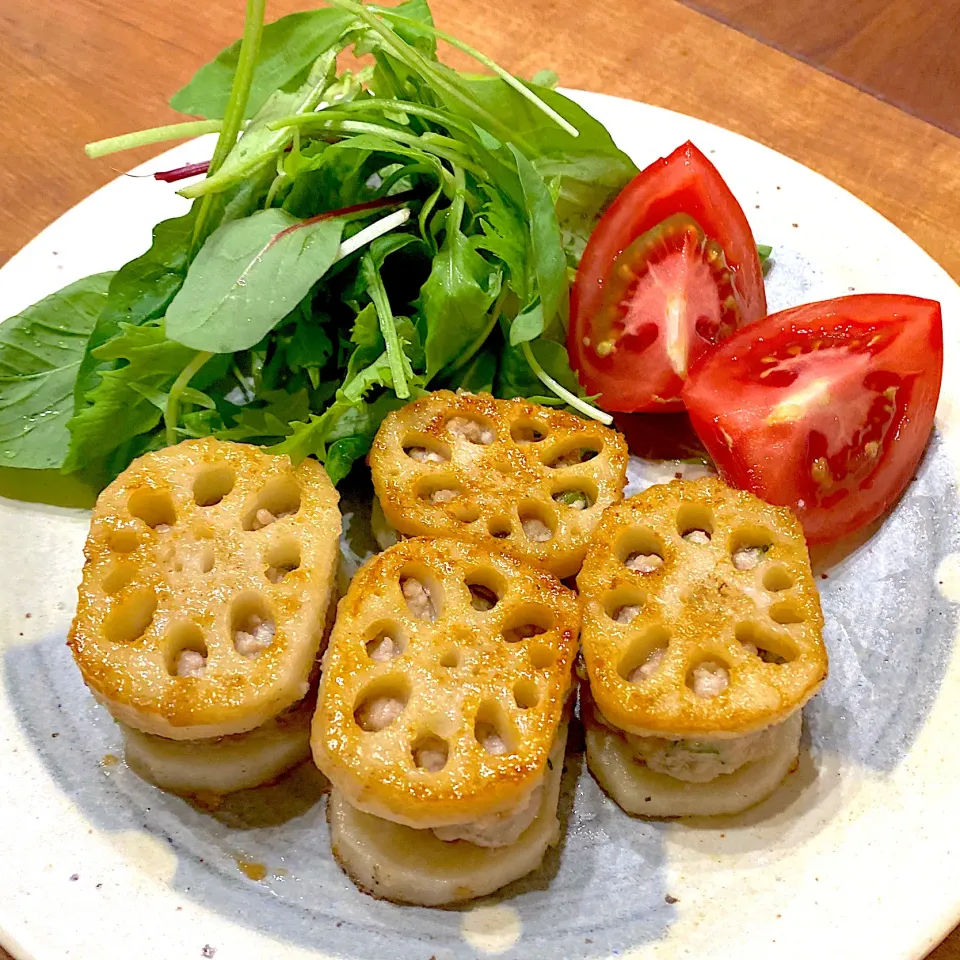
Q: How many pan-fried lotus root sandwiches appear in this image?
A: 4